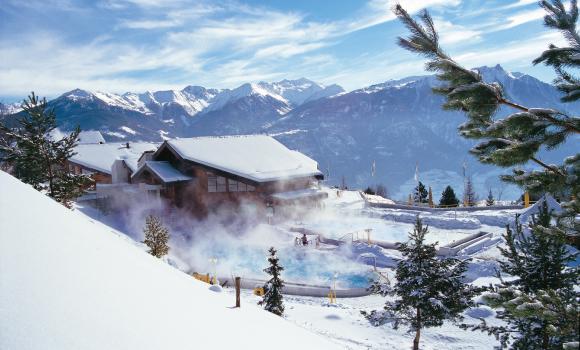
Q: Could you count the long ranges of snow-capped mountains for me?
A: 1